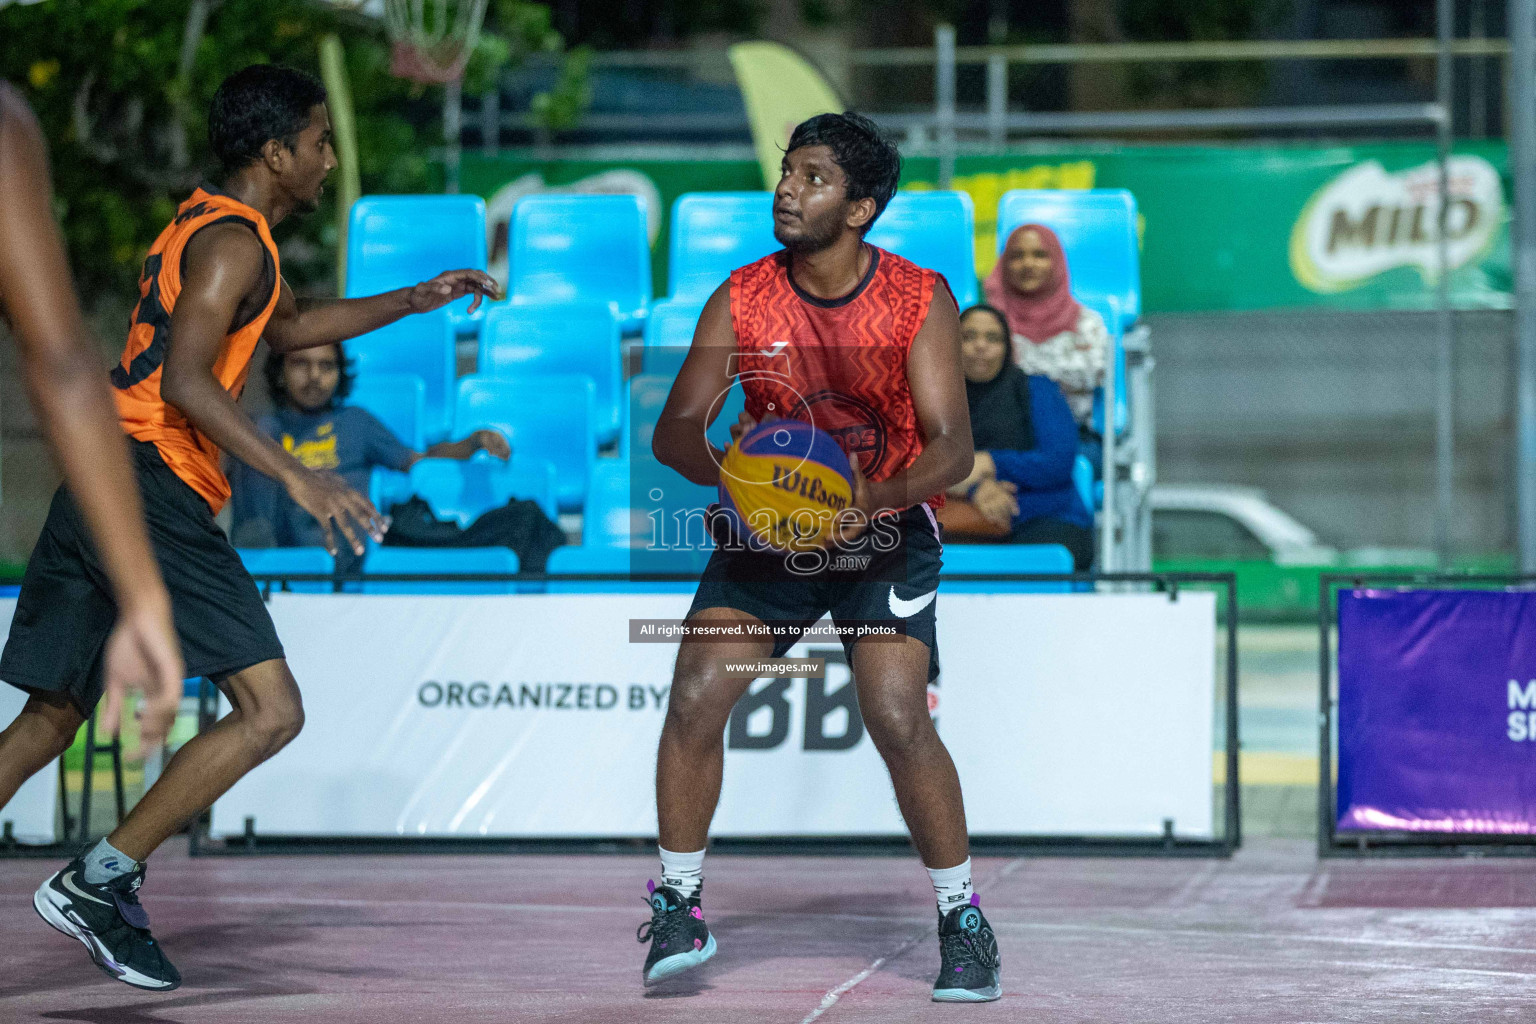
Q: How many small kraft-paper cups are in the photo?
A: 0